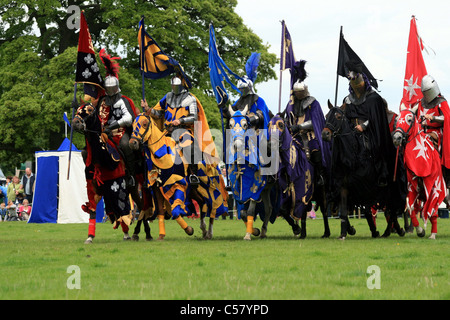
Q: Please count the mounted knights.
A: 6